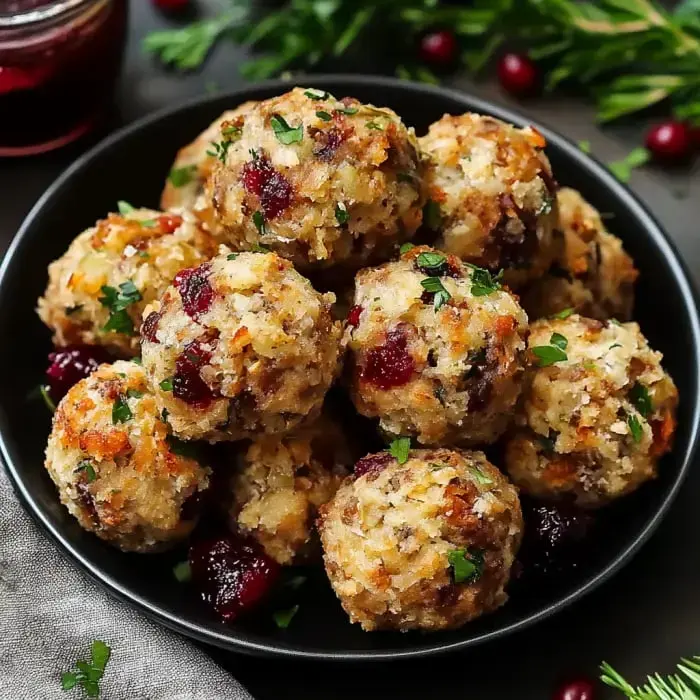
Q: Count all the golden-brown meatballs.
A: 11